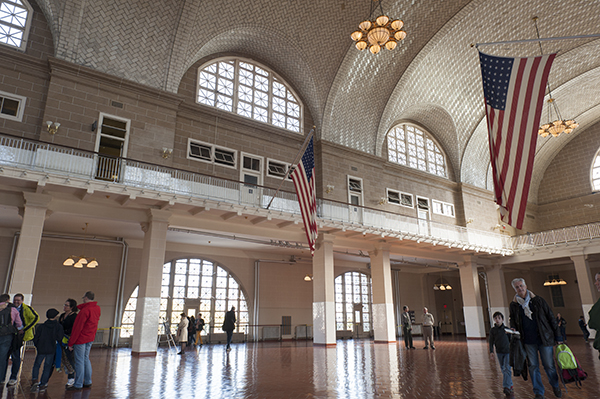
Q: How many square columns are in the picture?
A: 7